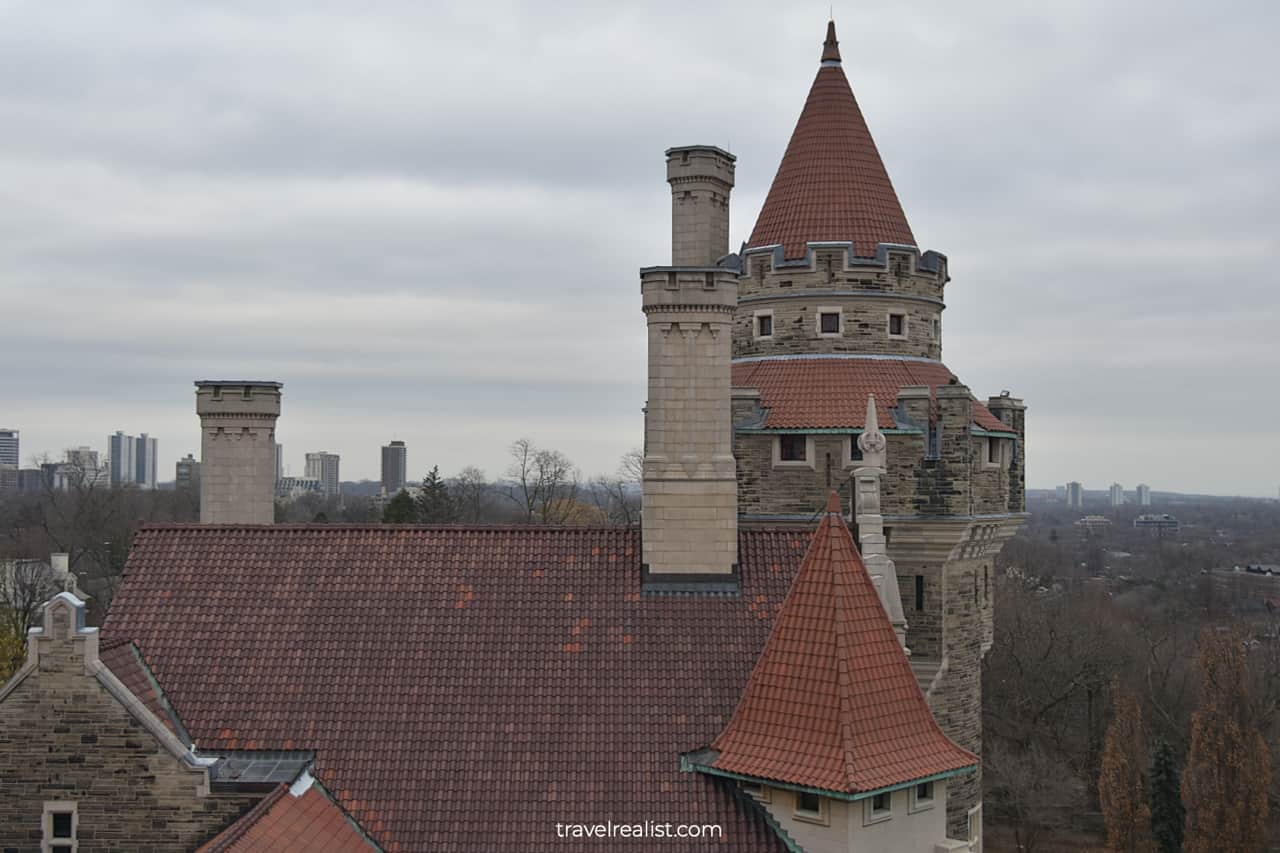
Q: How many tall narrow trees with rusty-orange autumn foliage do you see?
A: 2